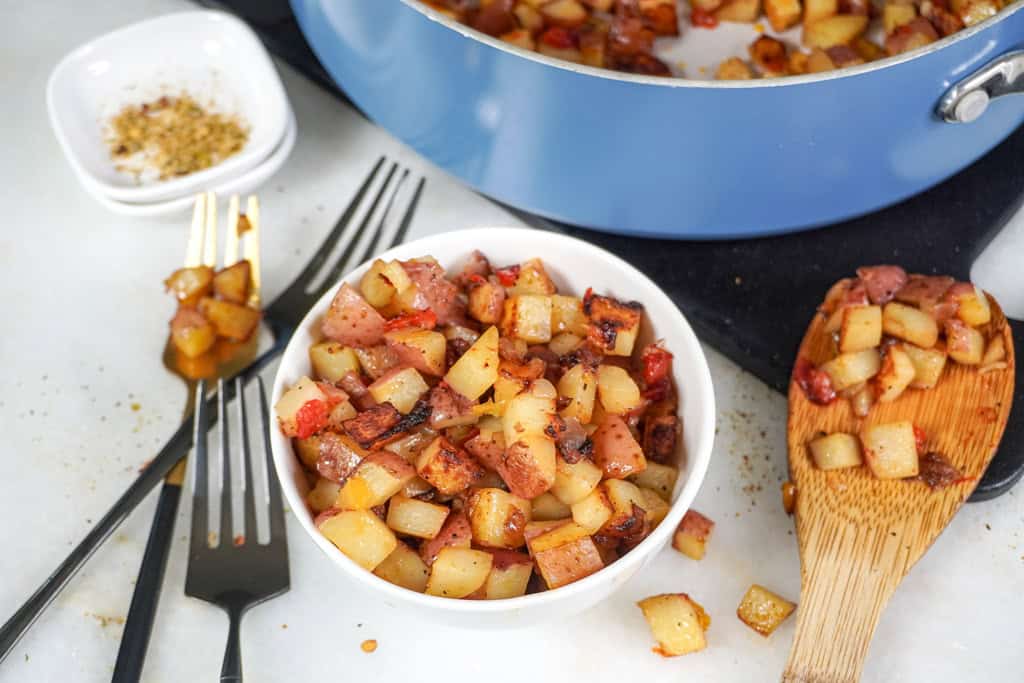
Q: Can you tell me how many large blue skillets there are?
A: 1